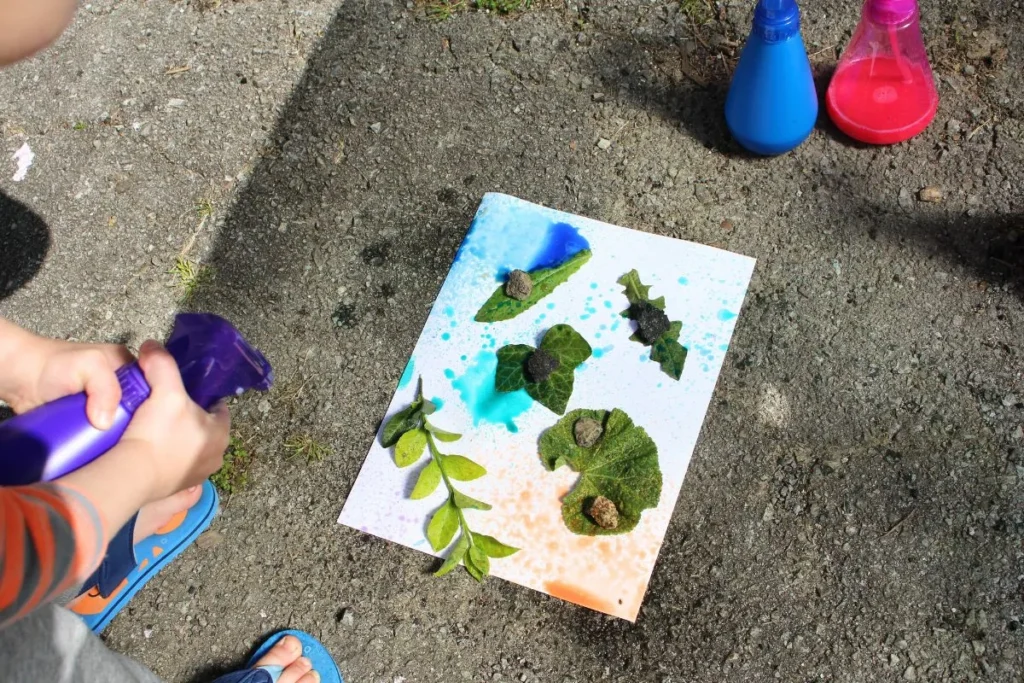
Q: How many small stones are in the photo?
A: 5